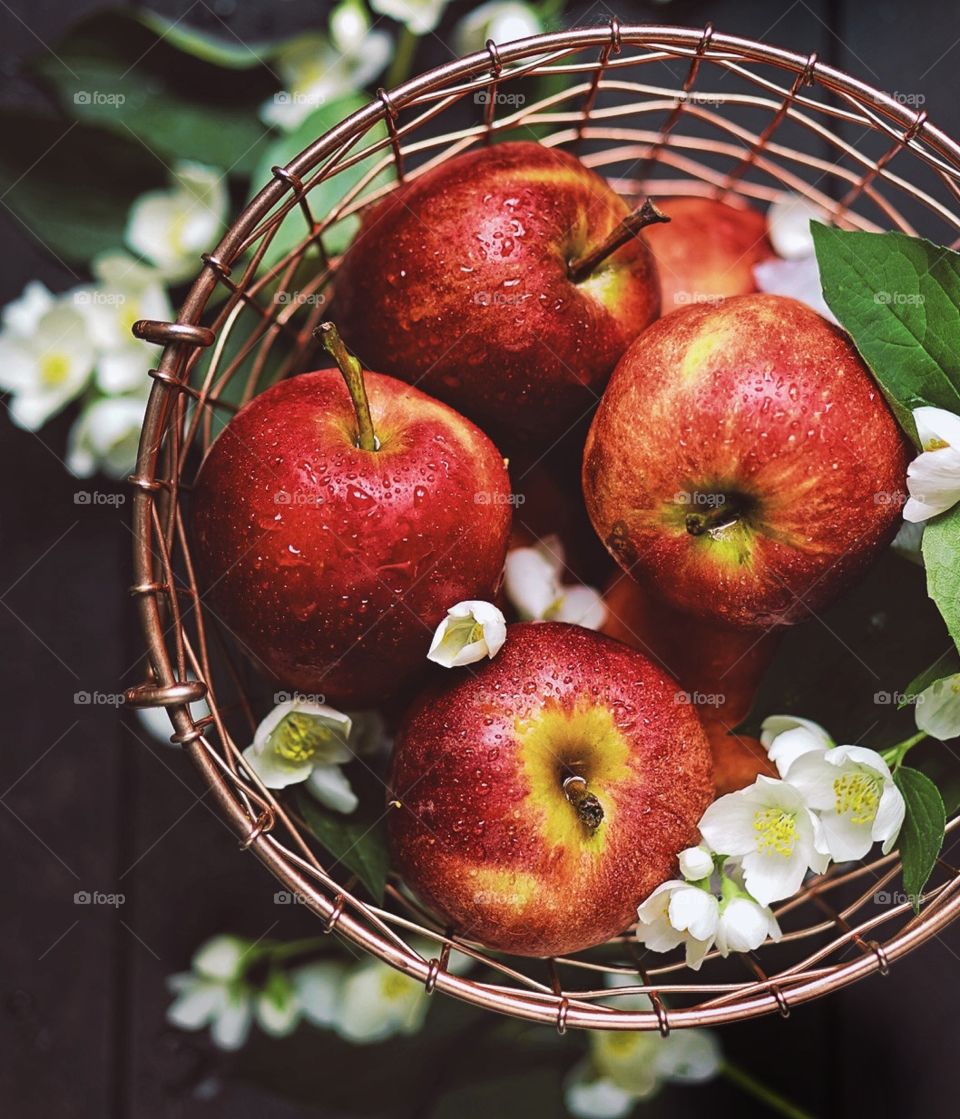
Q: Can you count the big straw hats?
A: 0